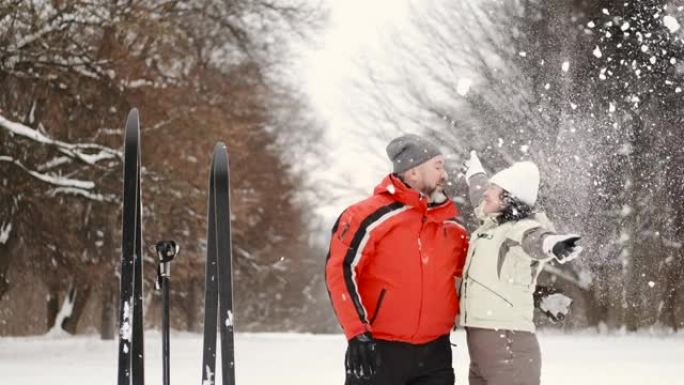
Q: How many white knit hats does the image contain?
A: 1